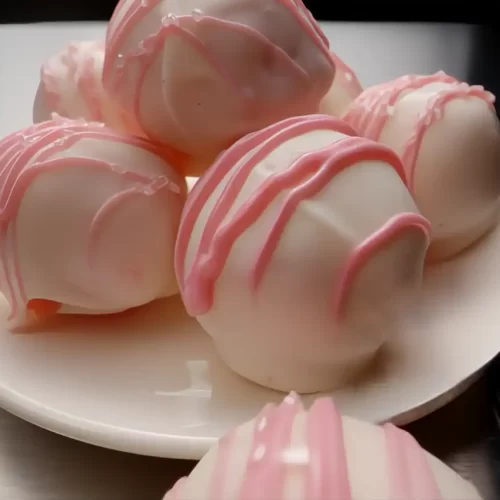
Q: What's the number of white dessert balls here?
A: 7